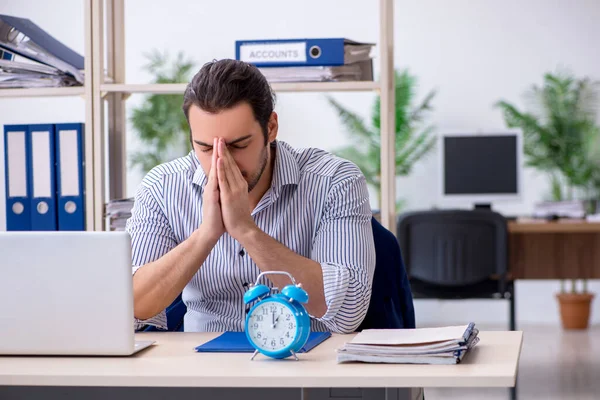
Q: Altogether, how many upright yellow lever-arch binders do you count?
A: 0